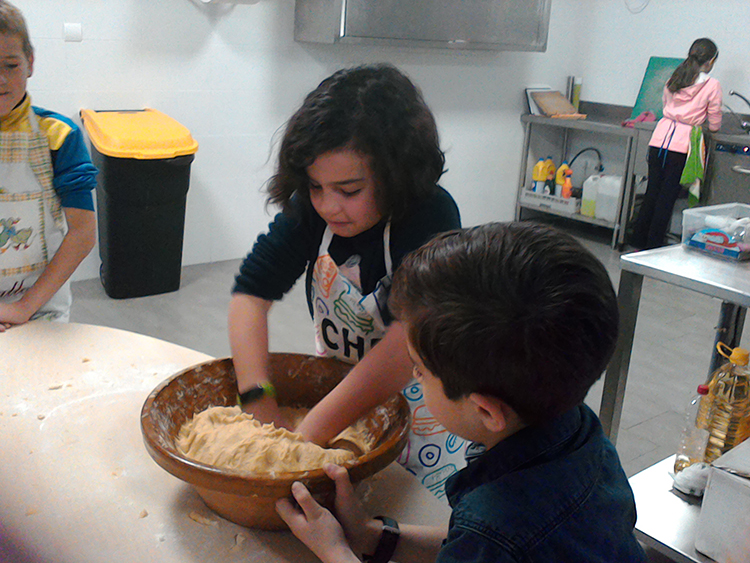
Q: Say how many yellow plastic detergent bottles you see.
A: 3